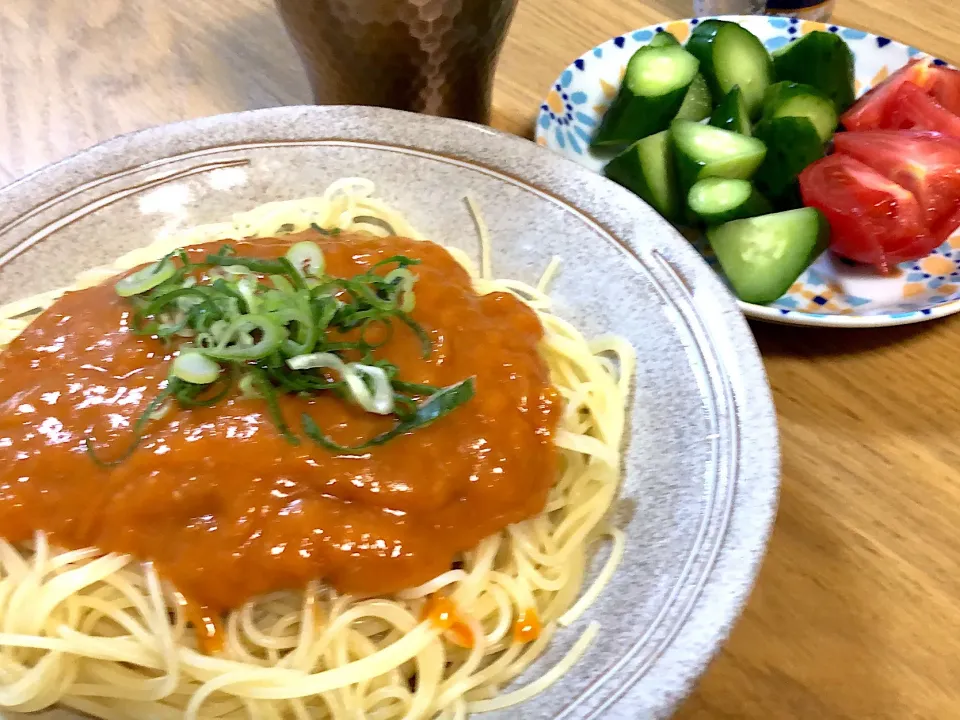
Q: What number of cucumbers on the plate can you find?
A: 11